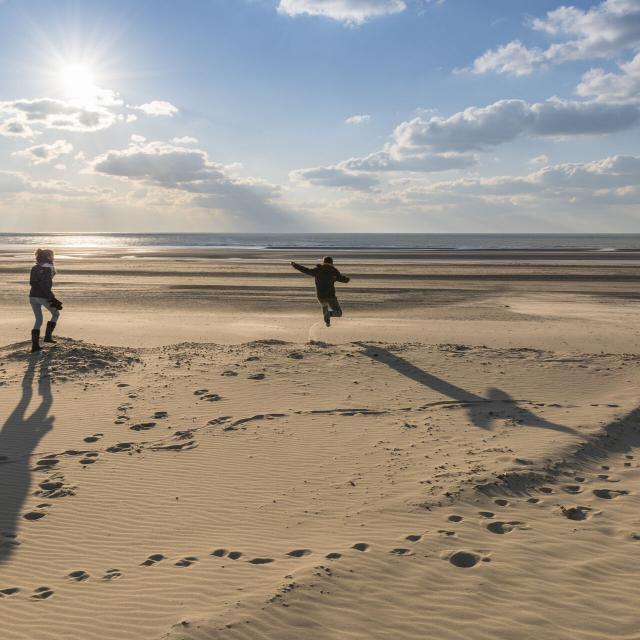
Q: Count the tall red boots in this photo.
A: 0